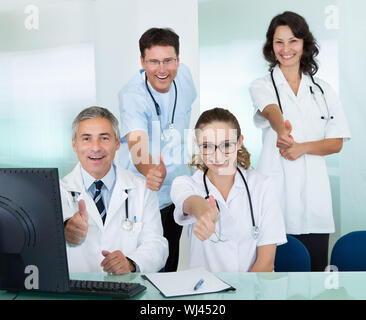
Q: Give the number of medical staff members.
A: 4